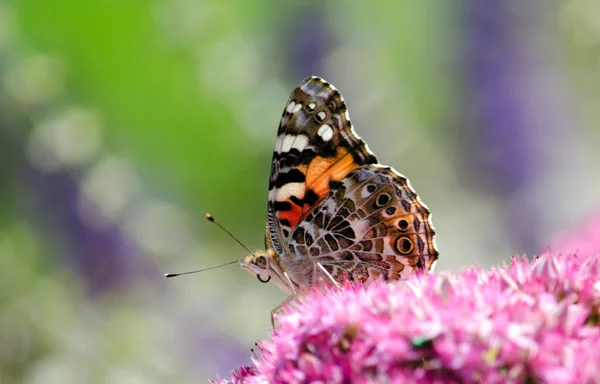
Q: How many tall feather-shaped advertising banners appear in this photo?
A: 0